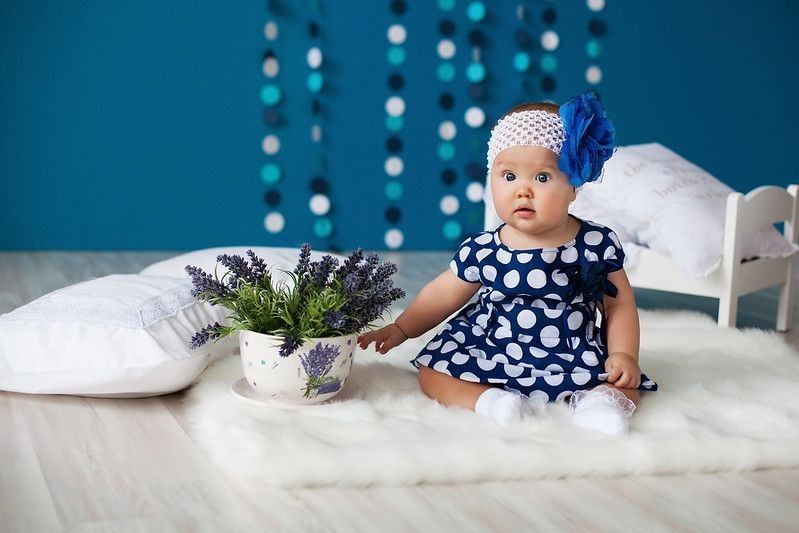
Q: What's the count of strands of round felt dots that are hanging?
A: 8